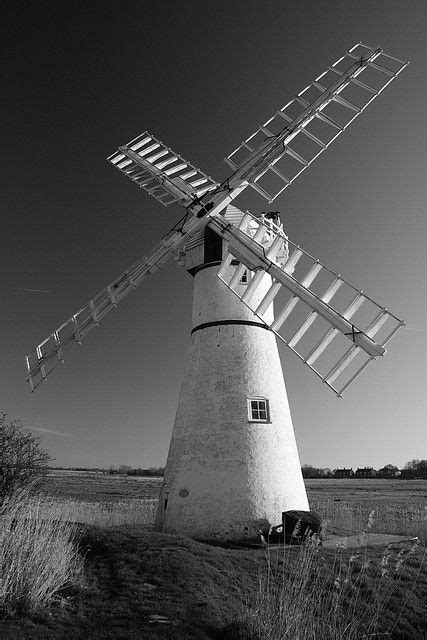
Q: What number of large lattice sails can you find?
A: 4